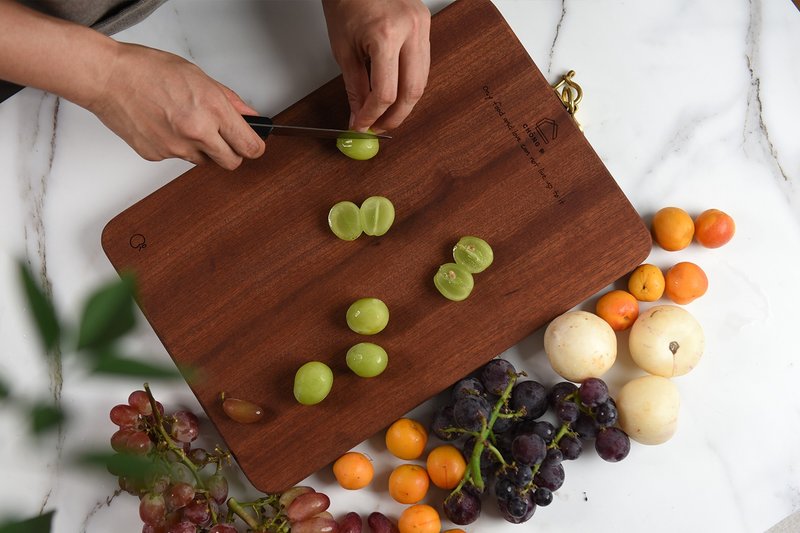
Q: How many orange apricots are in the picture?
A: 11